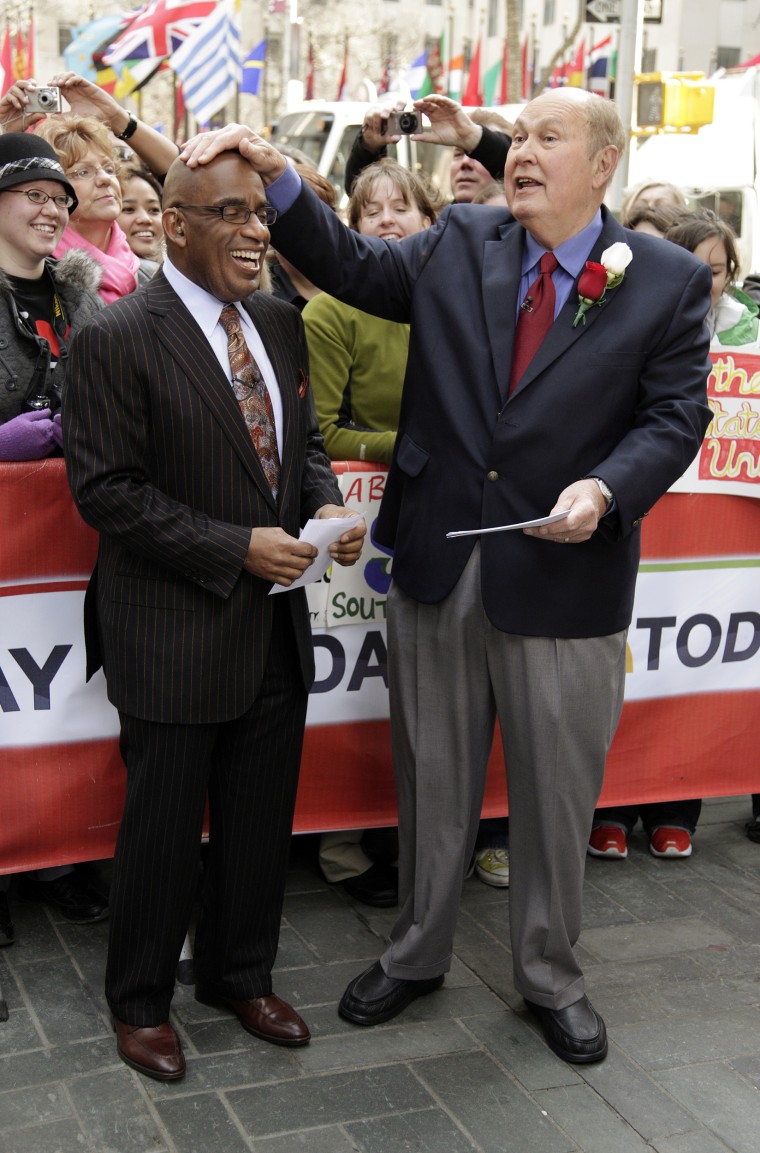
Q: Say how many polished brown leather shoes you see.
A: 2